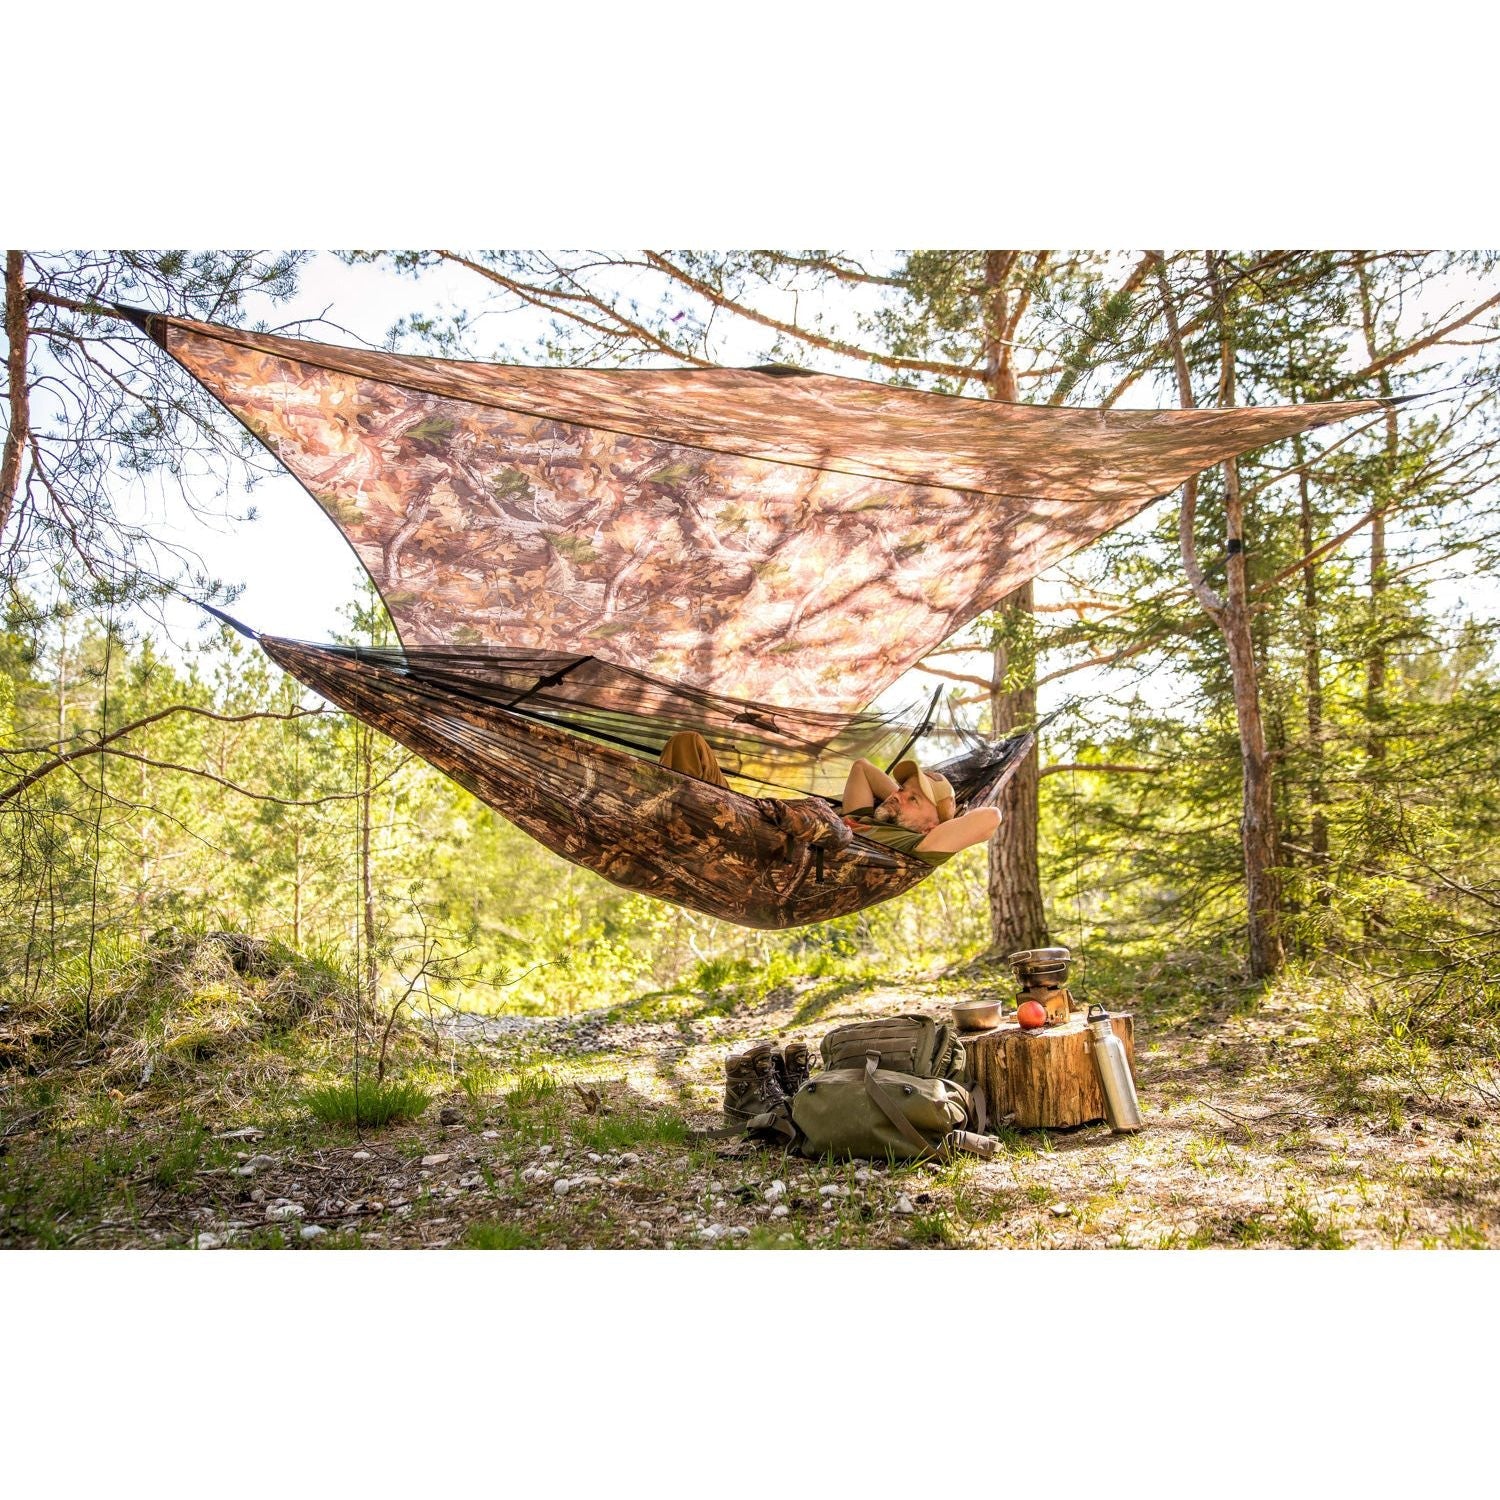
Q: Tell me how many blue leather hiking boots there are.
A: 0